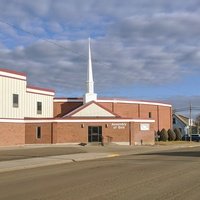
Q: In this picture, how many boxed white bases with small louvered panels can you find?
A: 1